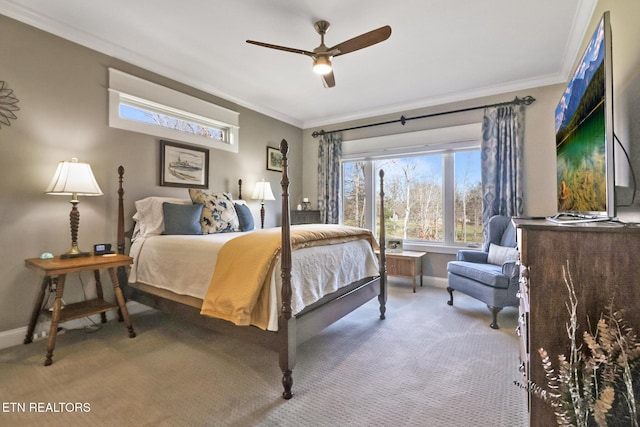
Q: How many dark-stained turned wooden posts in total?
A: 4